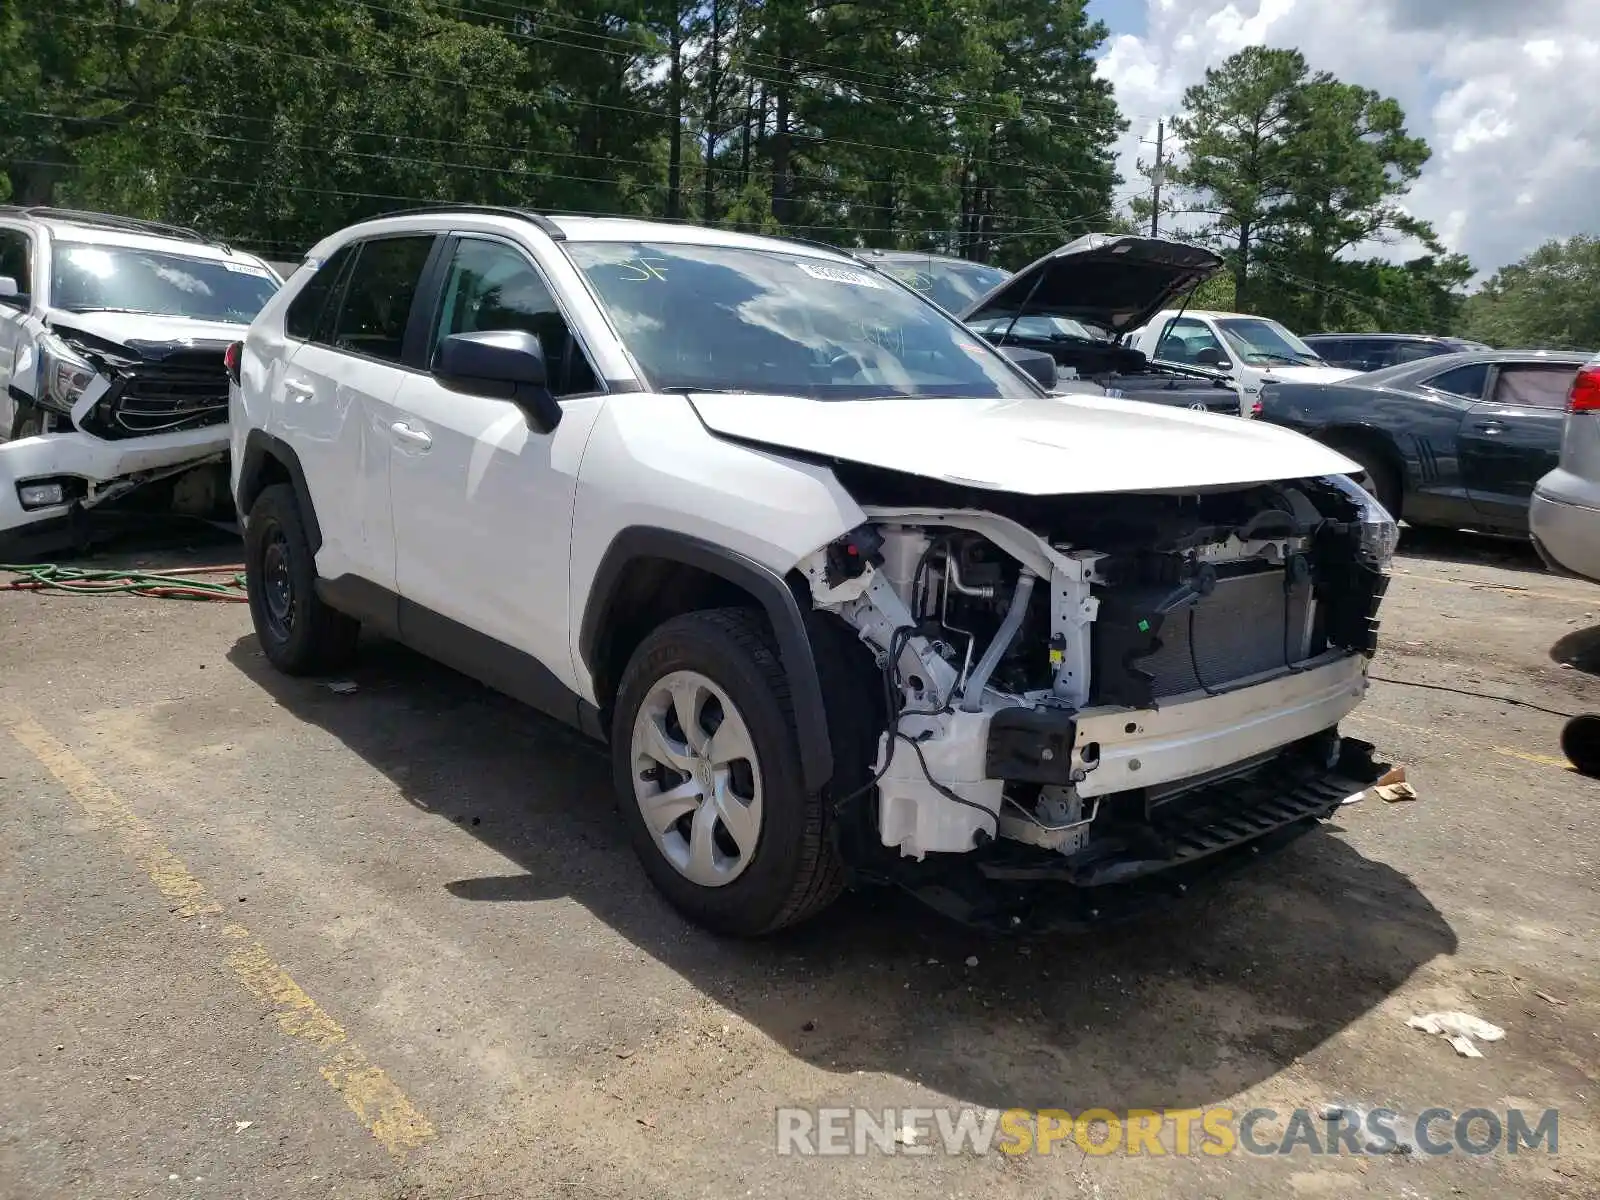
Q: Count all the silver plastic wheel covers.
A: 1